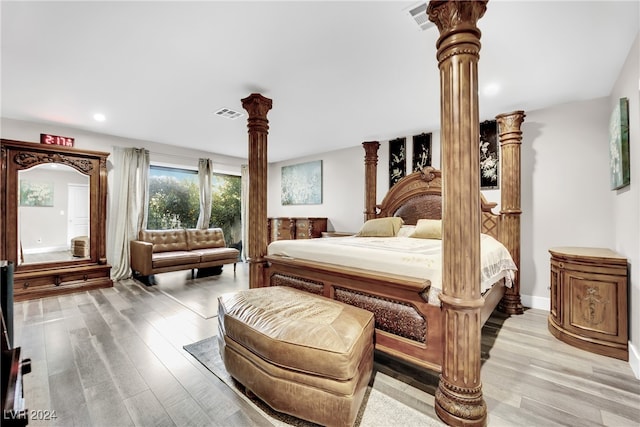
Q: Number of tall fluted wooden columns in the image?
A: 4